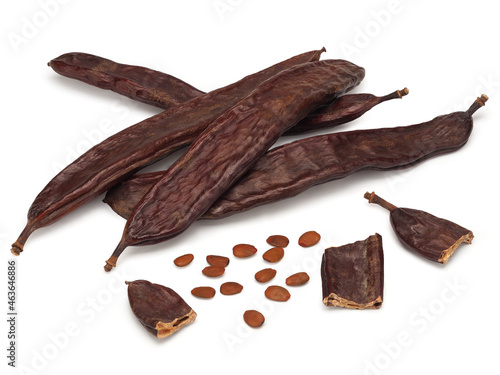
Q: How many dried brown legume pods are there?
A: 4